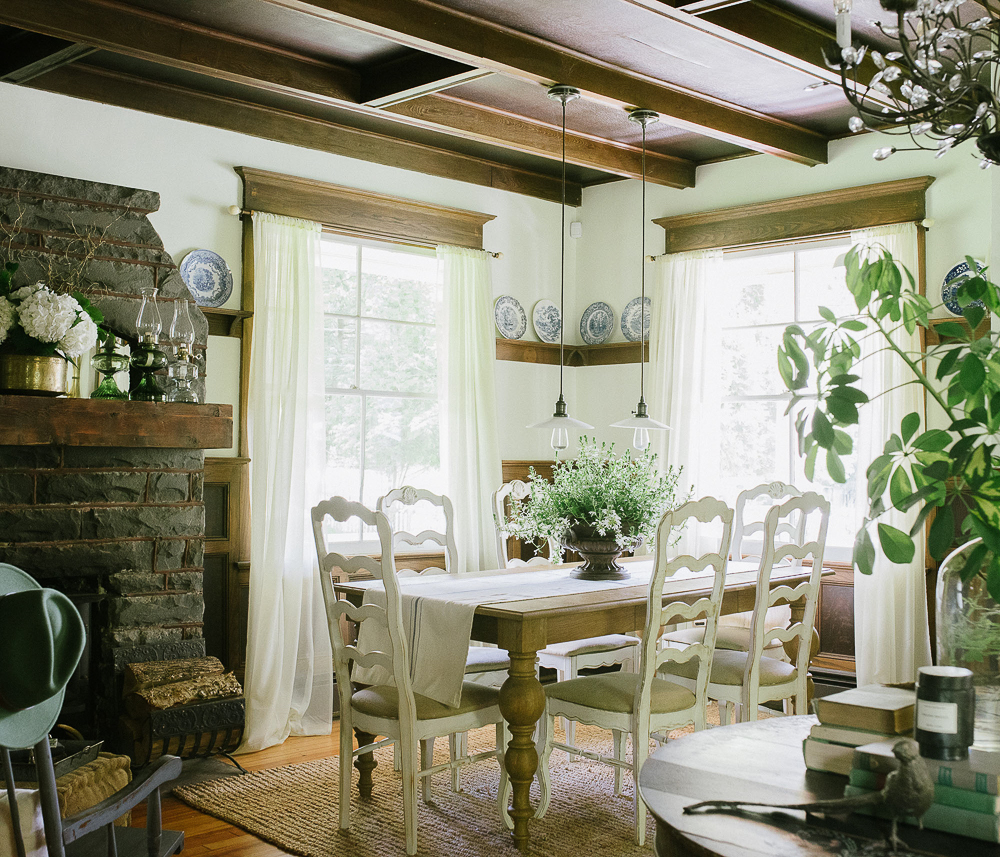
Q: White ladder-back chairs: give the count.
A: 6